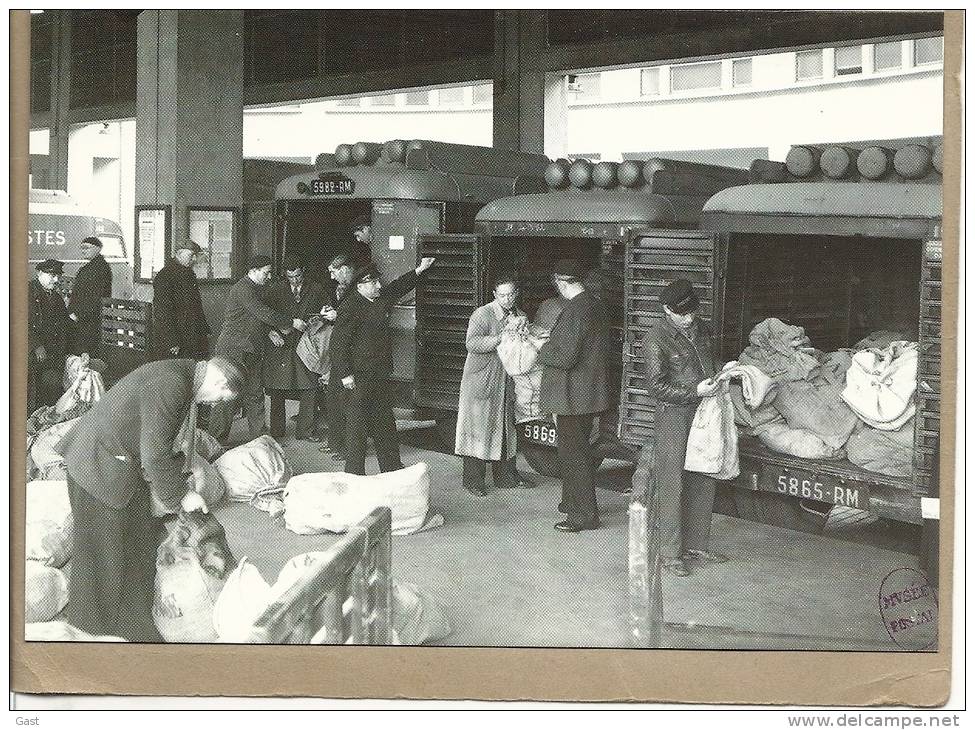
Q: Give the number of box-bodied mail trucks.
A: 3